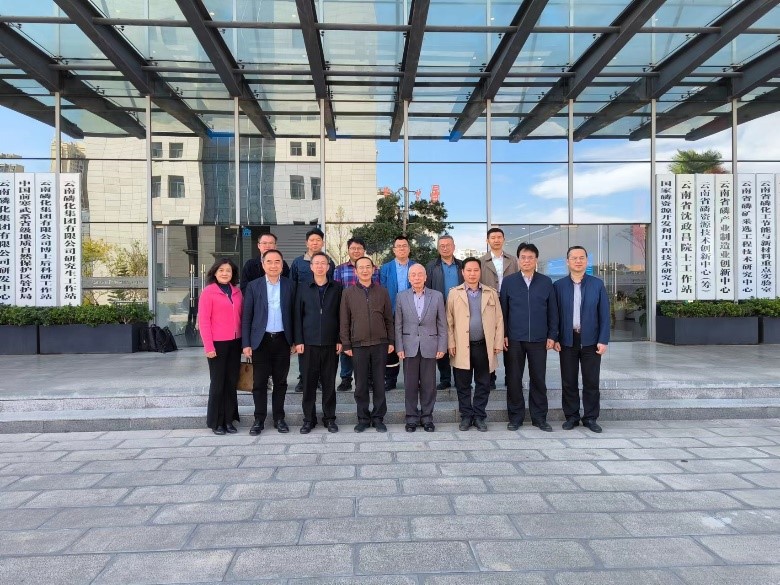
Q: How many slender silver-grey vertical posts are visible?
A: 9